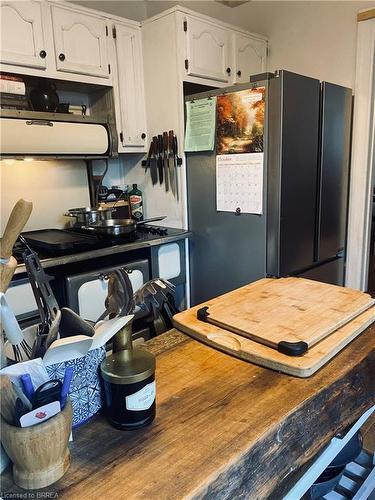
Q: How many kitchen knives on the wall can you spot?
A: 6